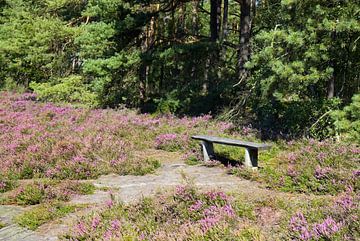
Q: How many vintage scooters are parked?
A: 0